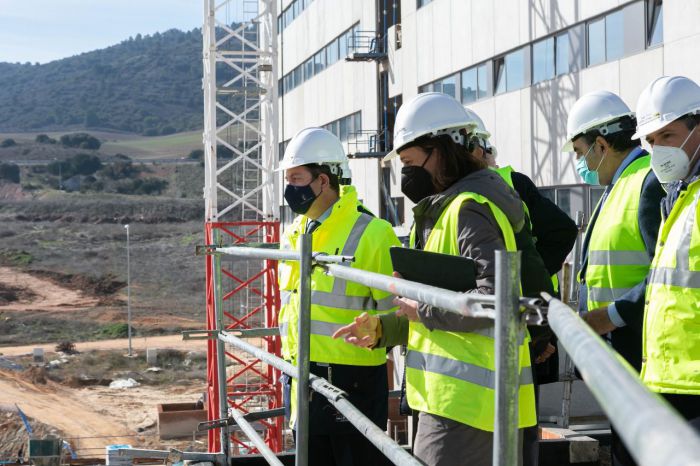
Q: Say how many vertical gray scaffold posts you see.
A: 3